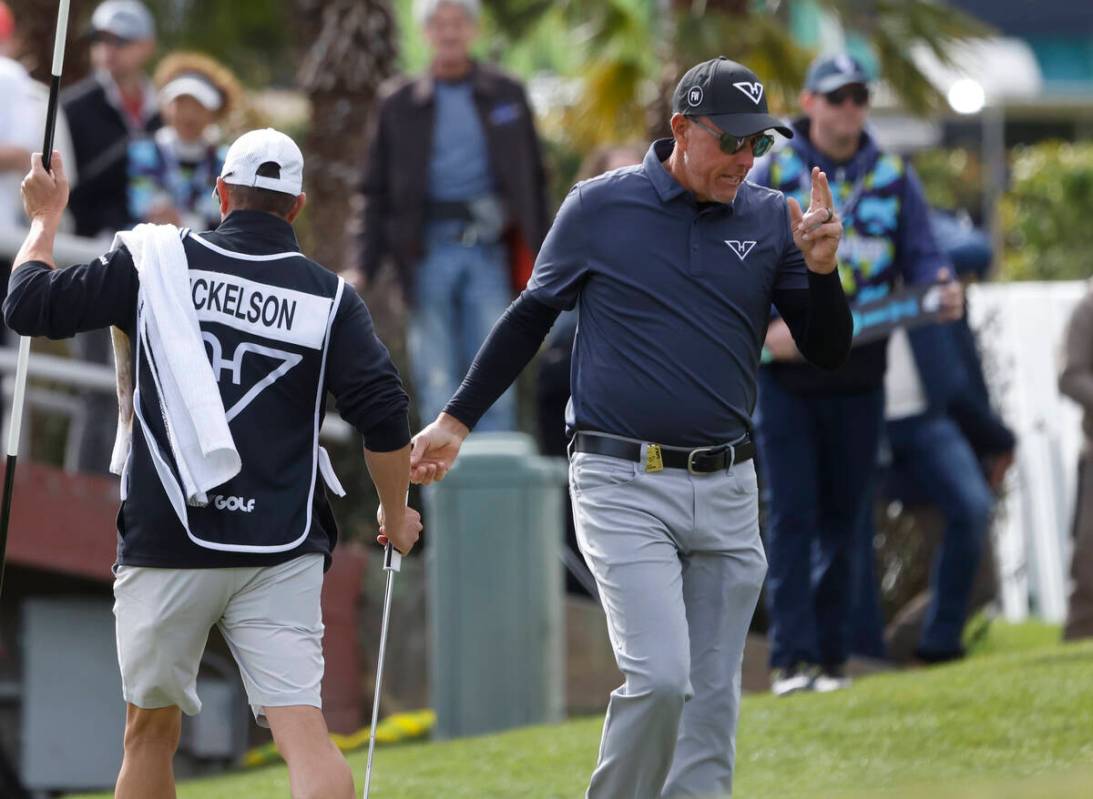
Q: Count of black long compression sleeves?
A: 2